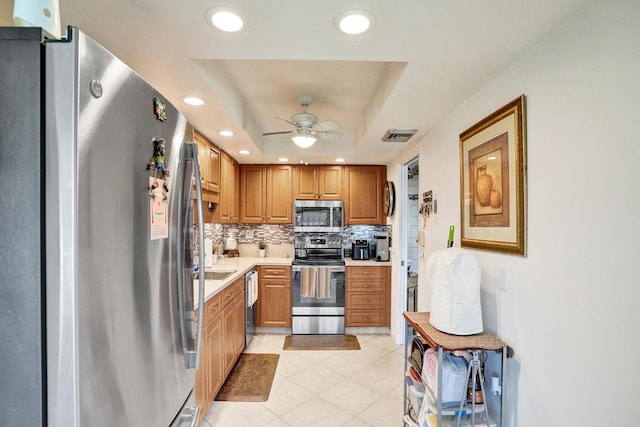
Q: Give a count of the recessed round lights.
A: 7